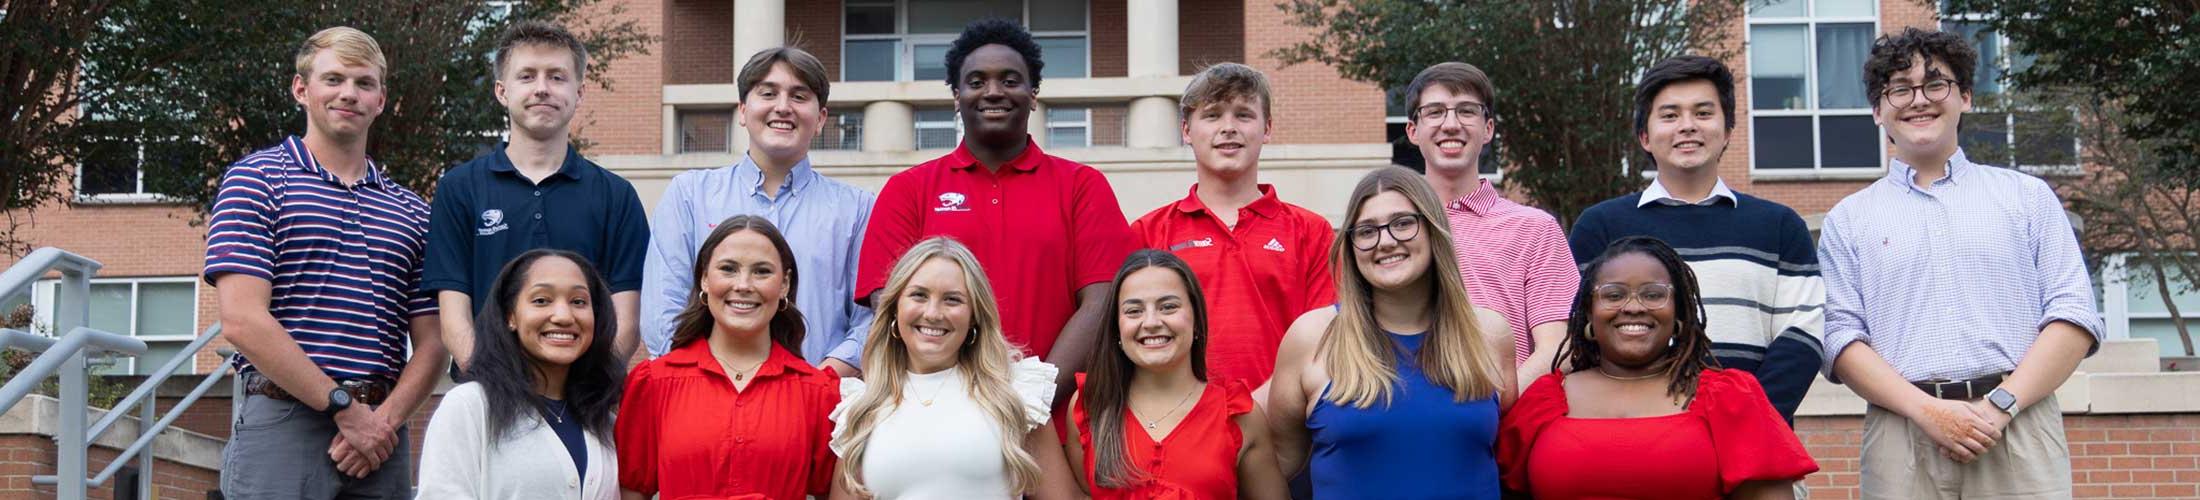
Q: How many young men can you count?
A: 8